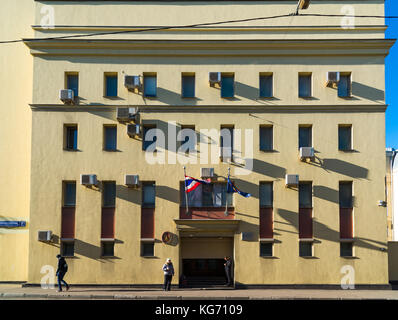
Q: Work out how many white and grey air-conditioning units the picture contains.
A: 13